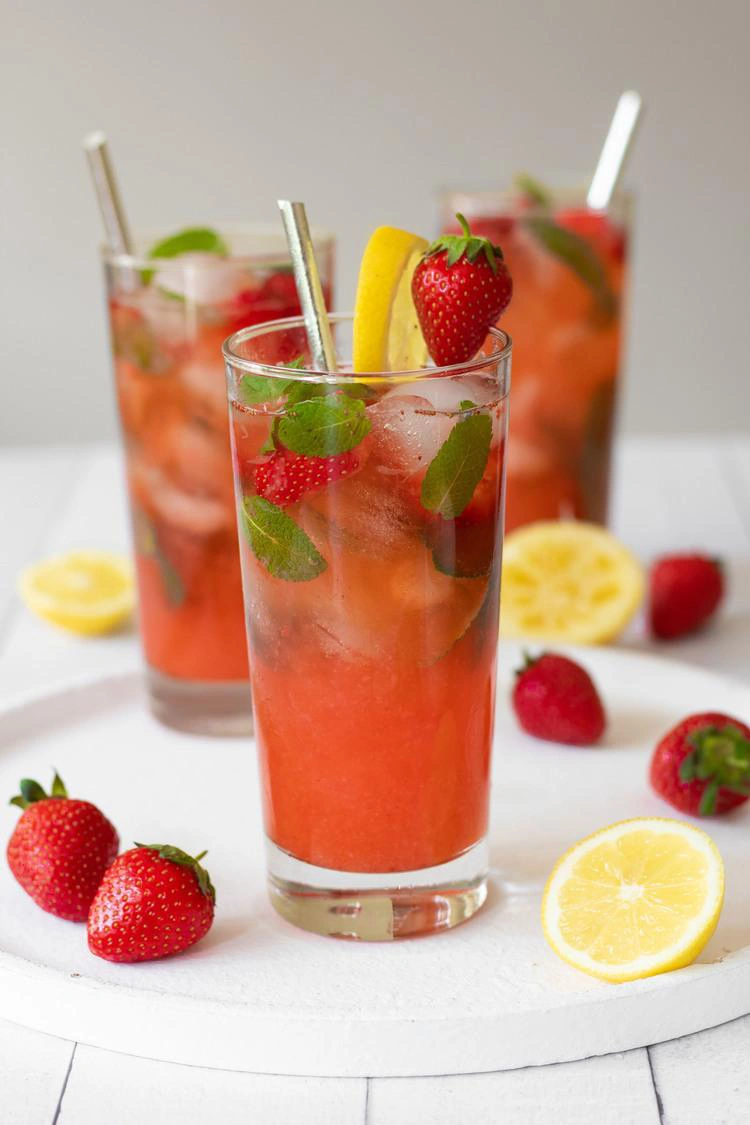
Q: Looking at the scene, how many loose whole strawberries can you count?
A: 5